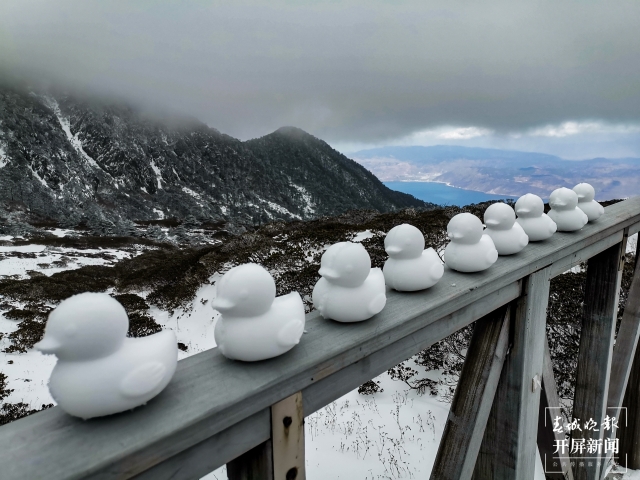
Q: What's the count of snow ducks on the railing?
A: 9